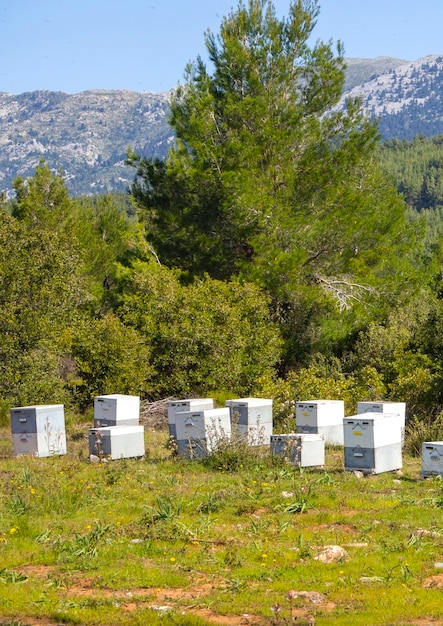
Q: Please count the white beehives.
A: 11